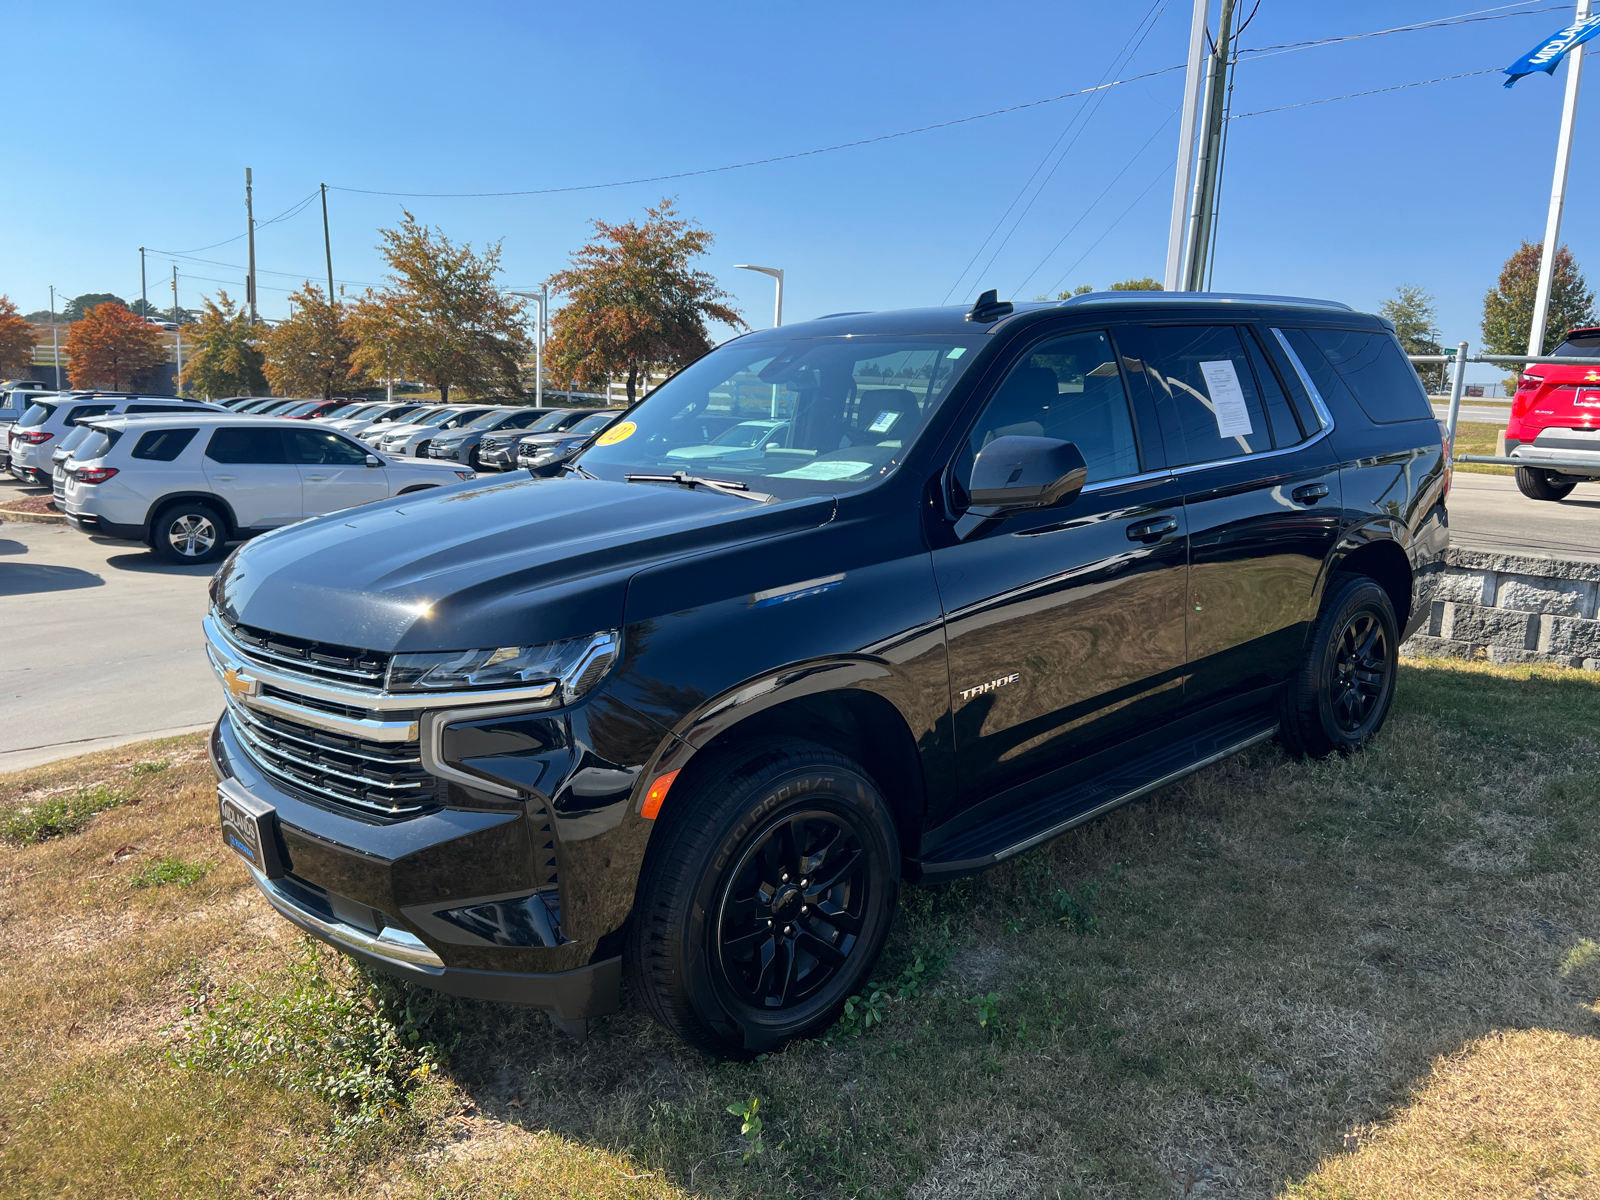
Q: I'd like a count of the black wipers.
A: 2